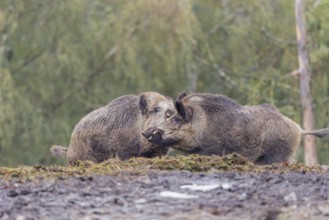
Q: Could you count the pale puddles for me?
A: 2